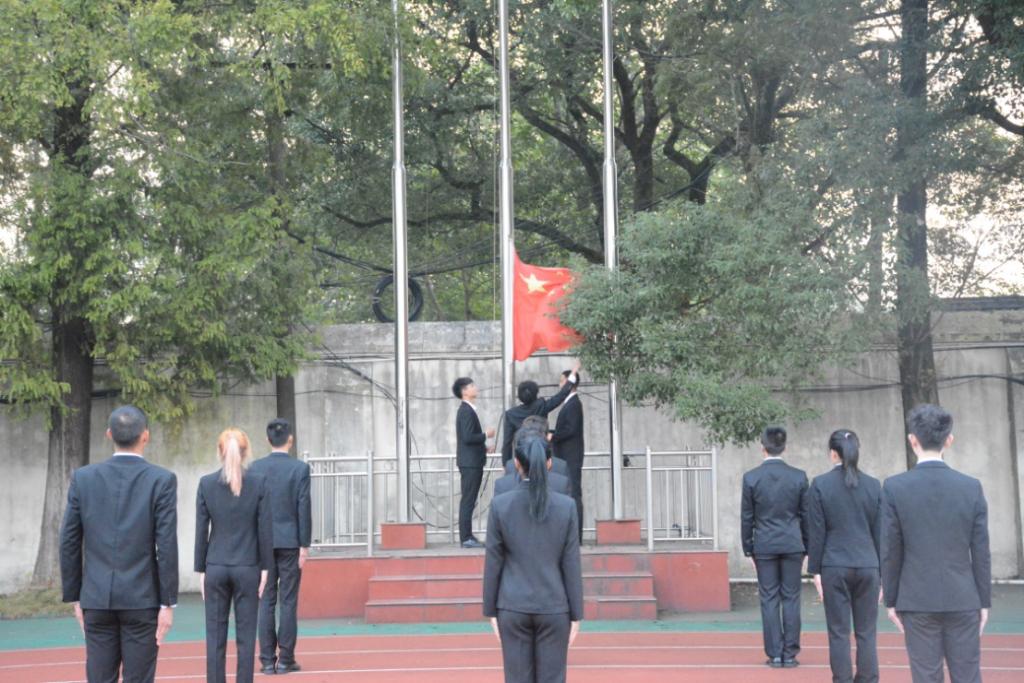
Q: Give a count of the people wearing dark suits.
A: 12